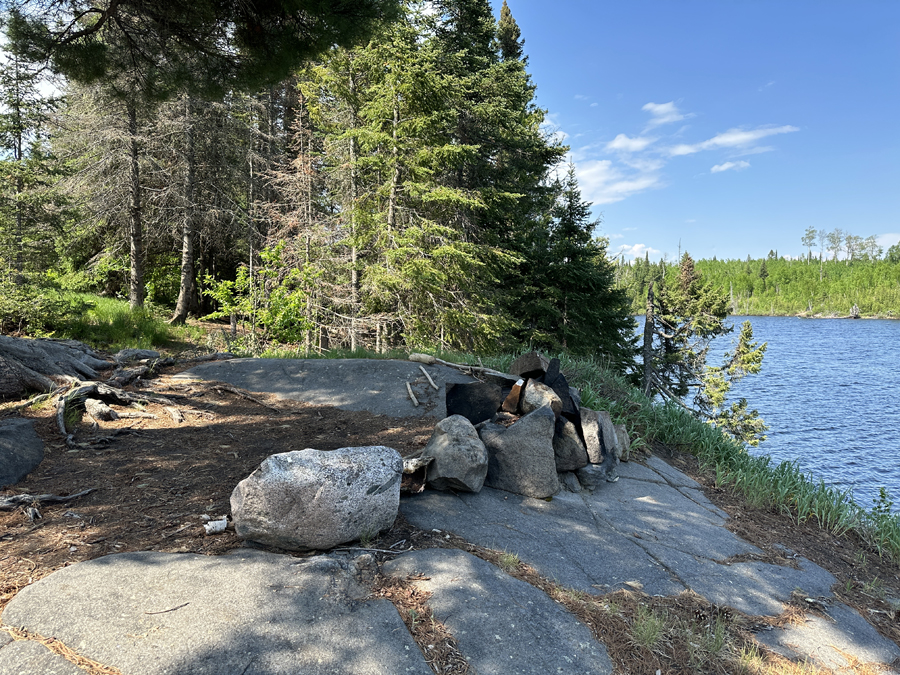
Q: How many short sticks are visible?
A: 2